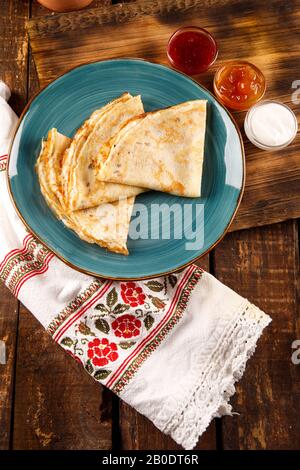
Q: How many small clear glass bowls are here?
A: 3